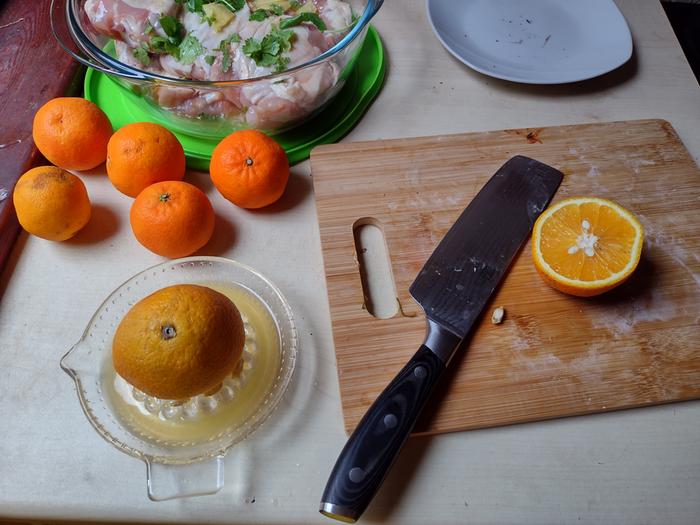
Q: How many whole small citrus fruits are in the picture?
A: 5